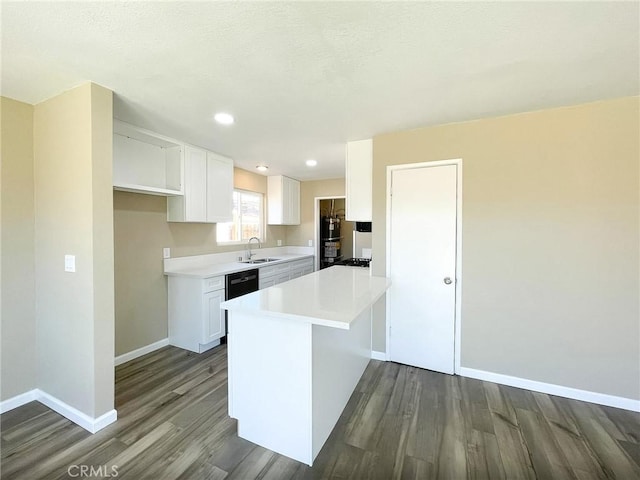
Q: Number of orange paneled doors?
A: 0